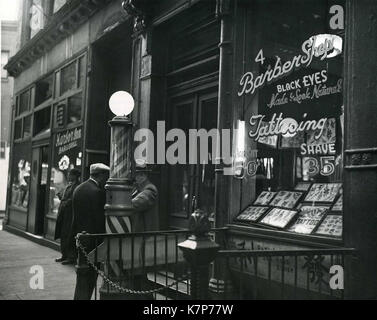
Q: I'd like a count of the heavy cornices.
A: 1